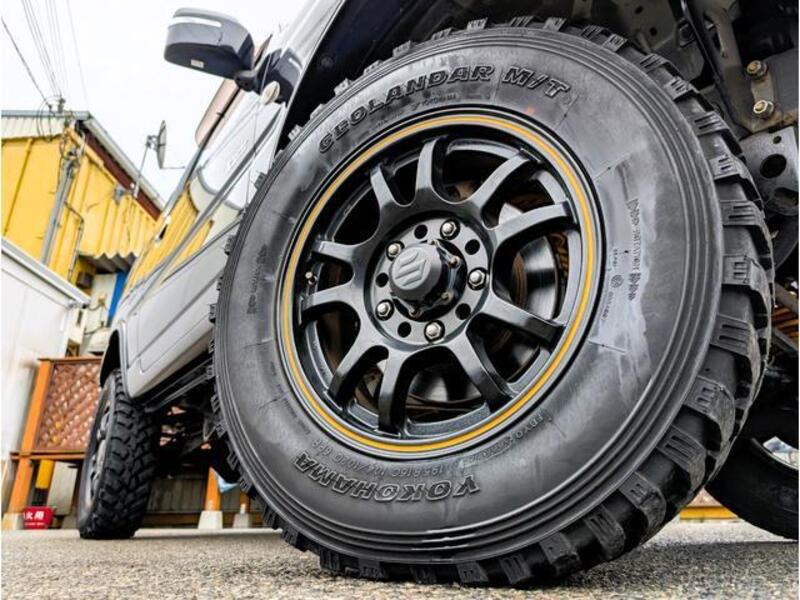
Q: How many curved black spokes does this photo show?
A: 10